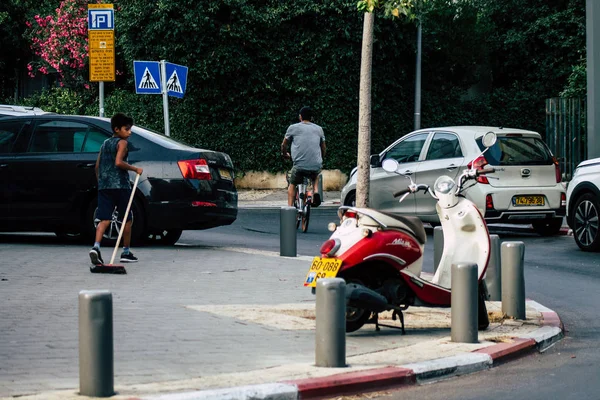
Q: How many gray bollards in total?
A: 7